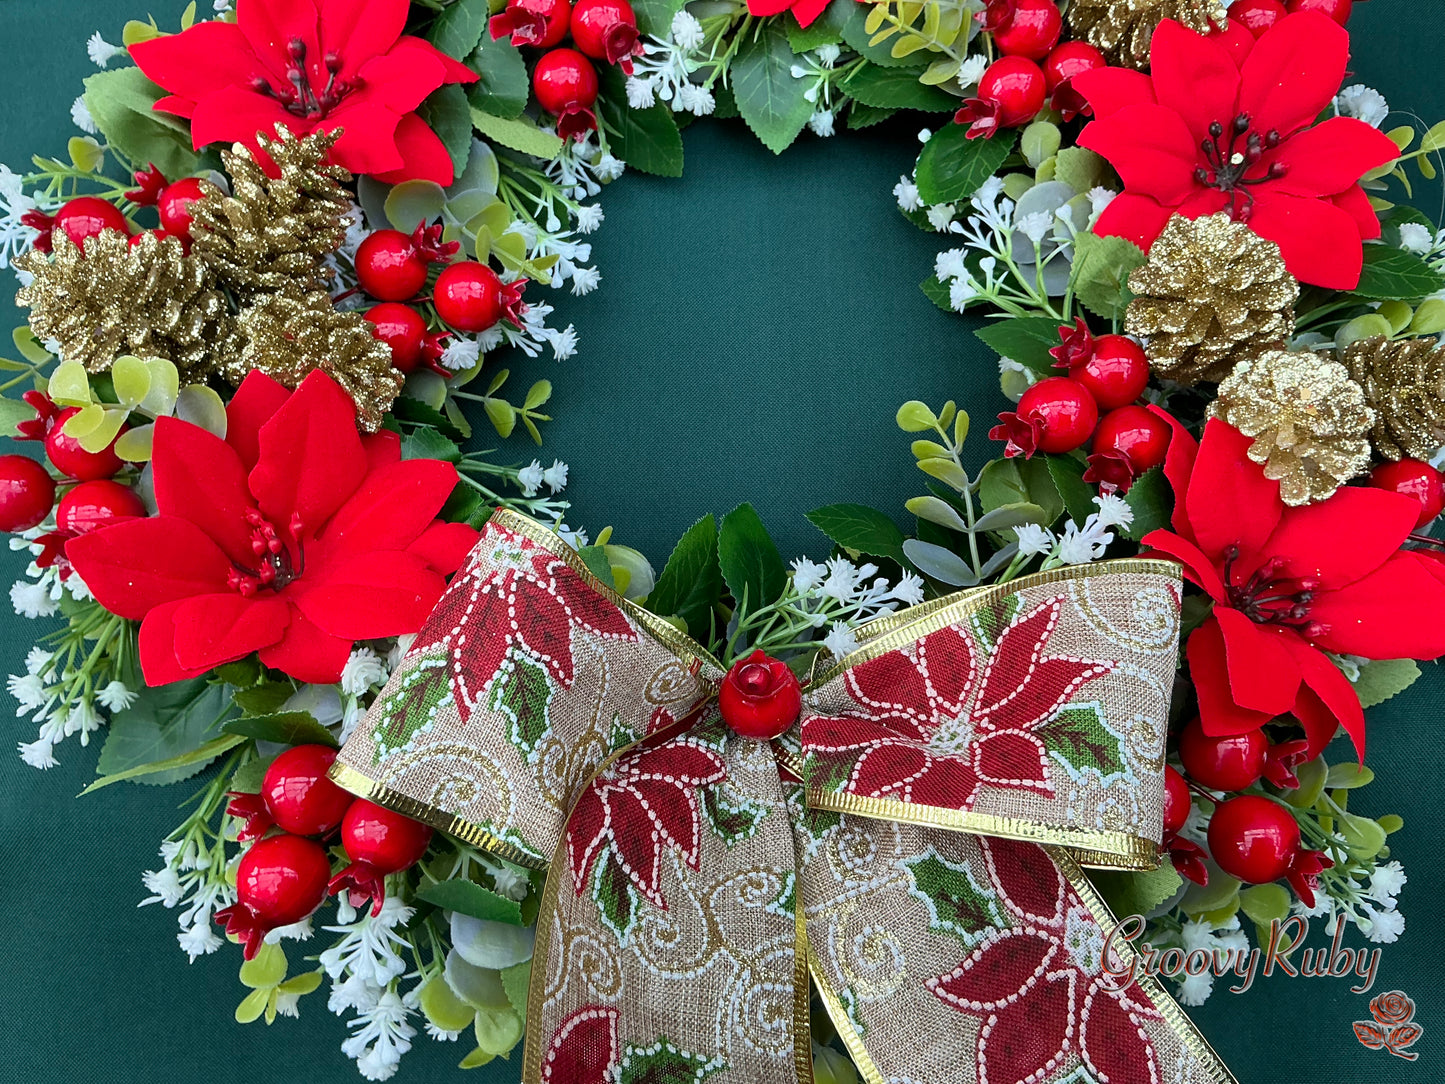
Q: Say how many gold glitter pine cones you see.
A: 7